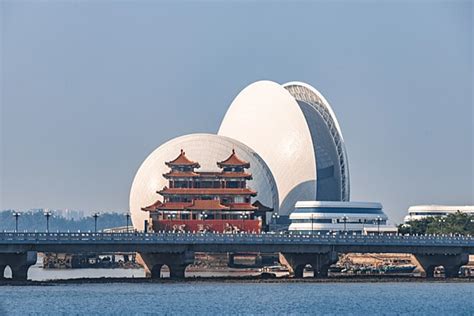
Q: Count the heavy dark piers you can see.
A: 4